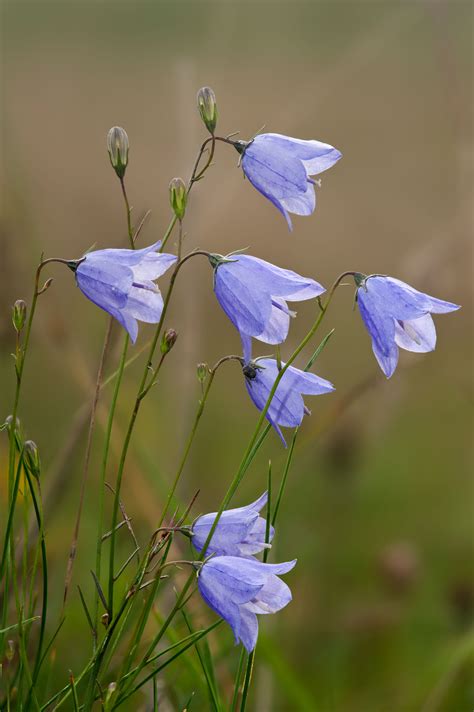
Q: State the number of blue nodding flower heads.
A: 7